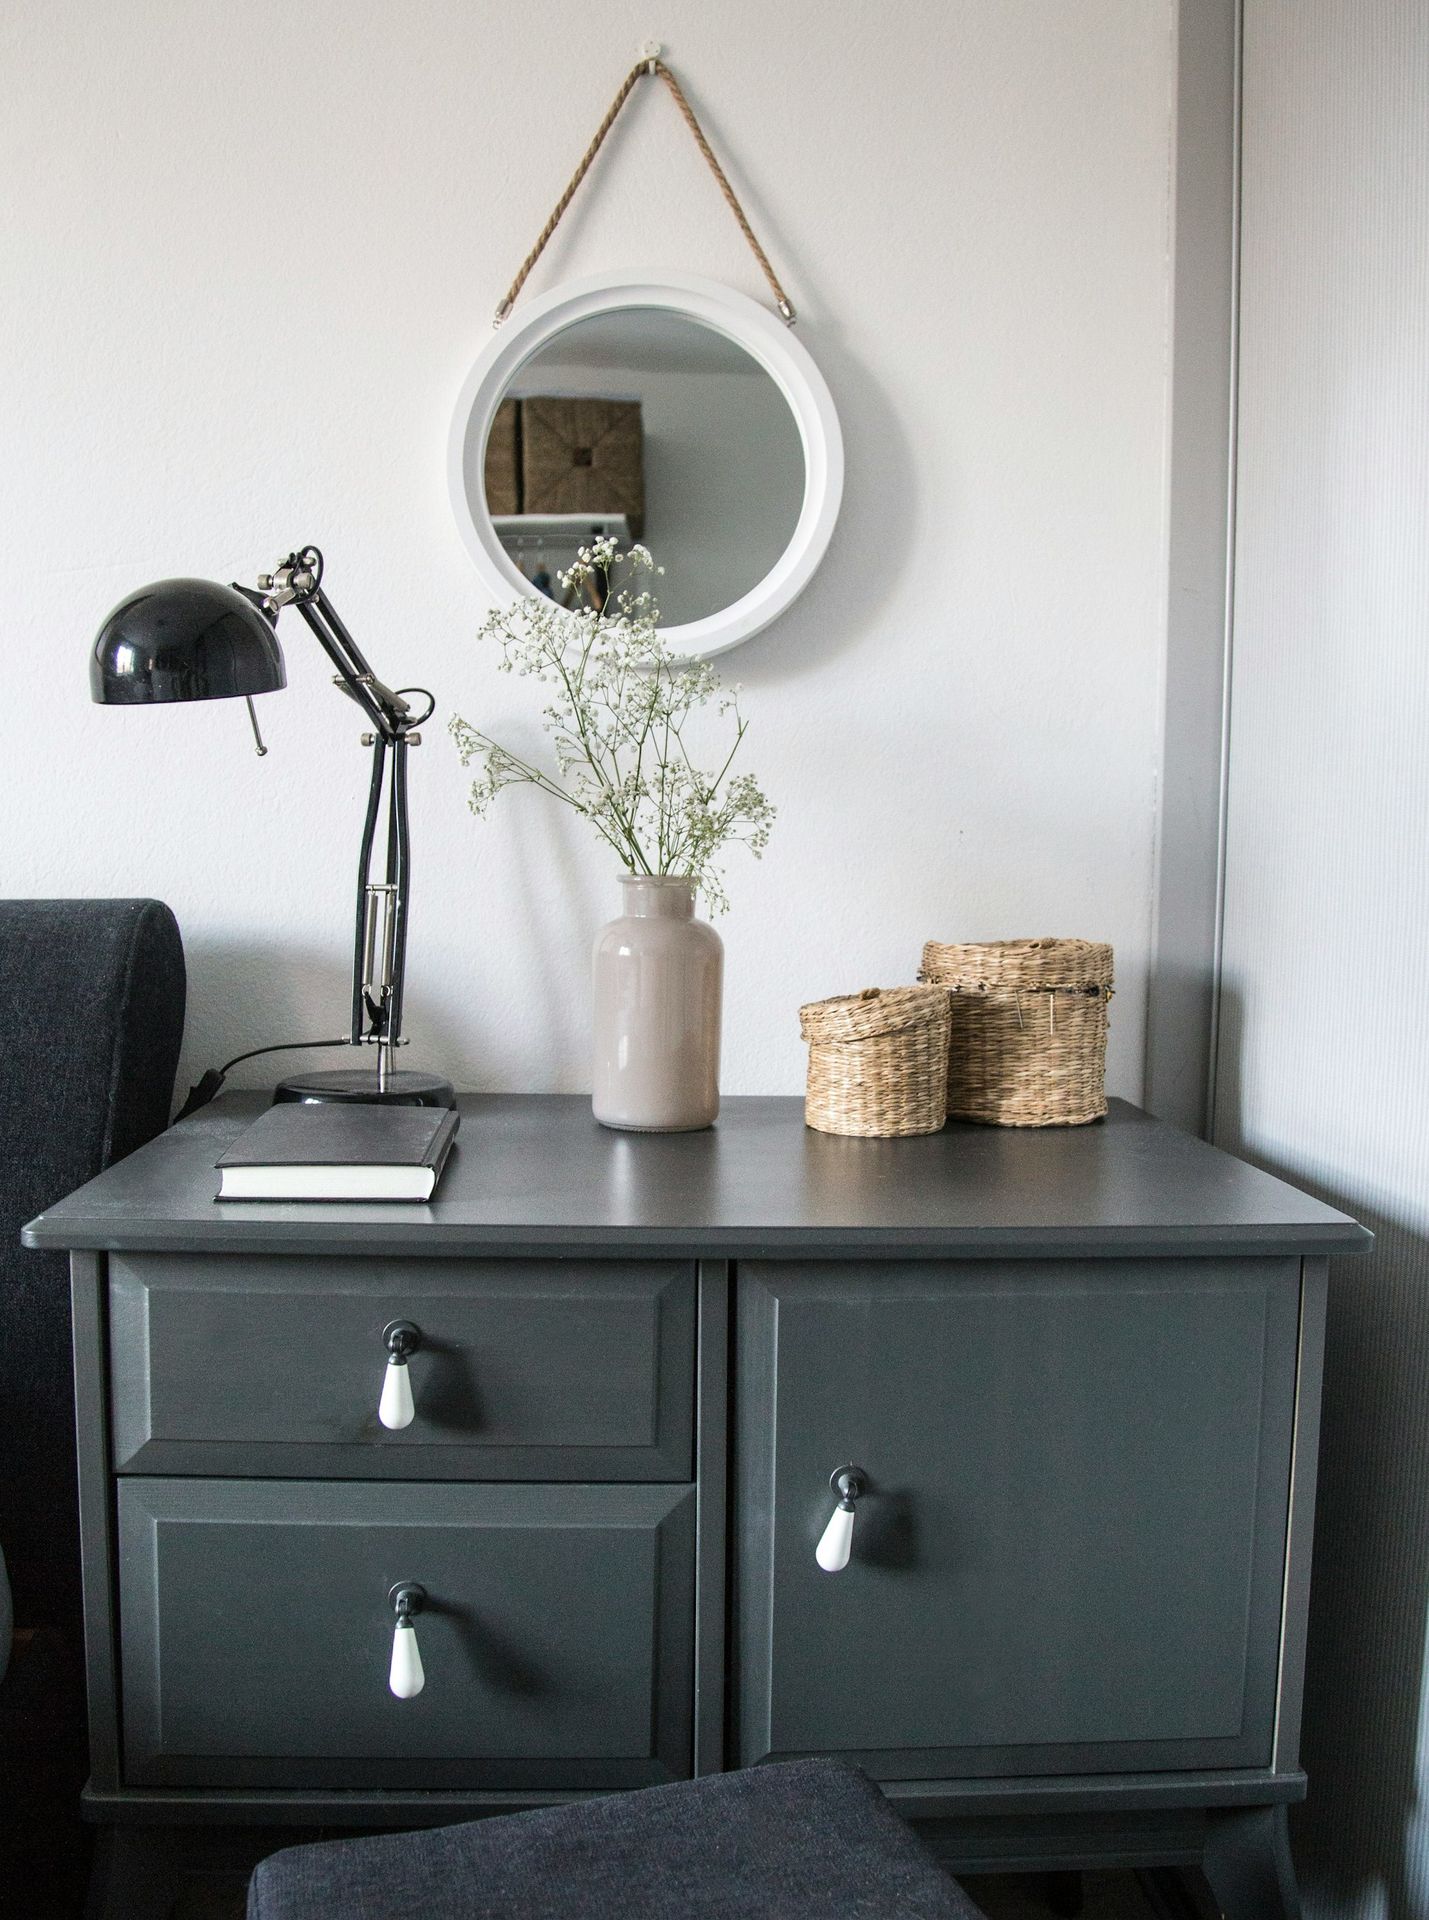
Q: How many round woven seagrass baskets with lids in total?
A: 2